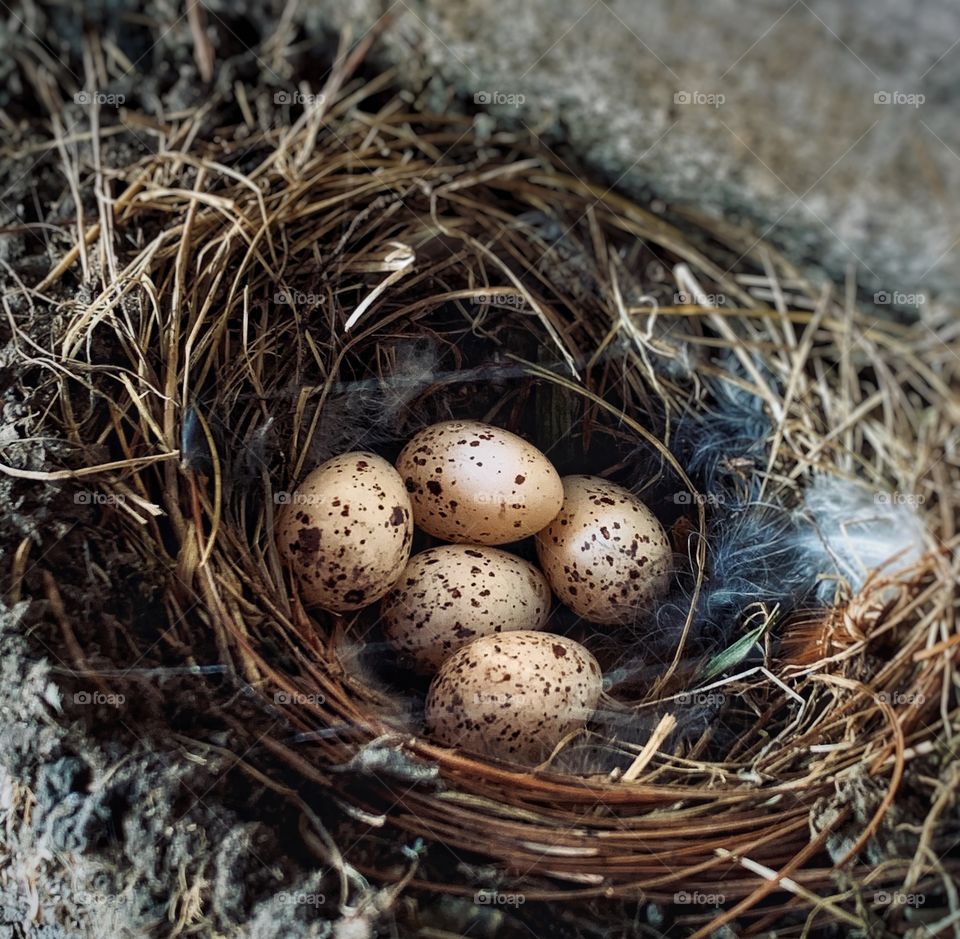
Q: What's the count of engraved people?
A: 0